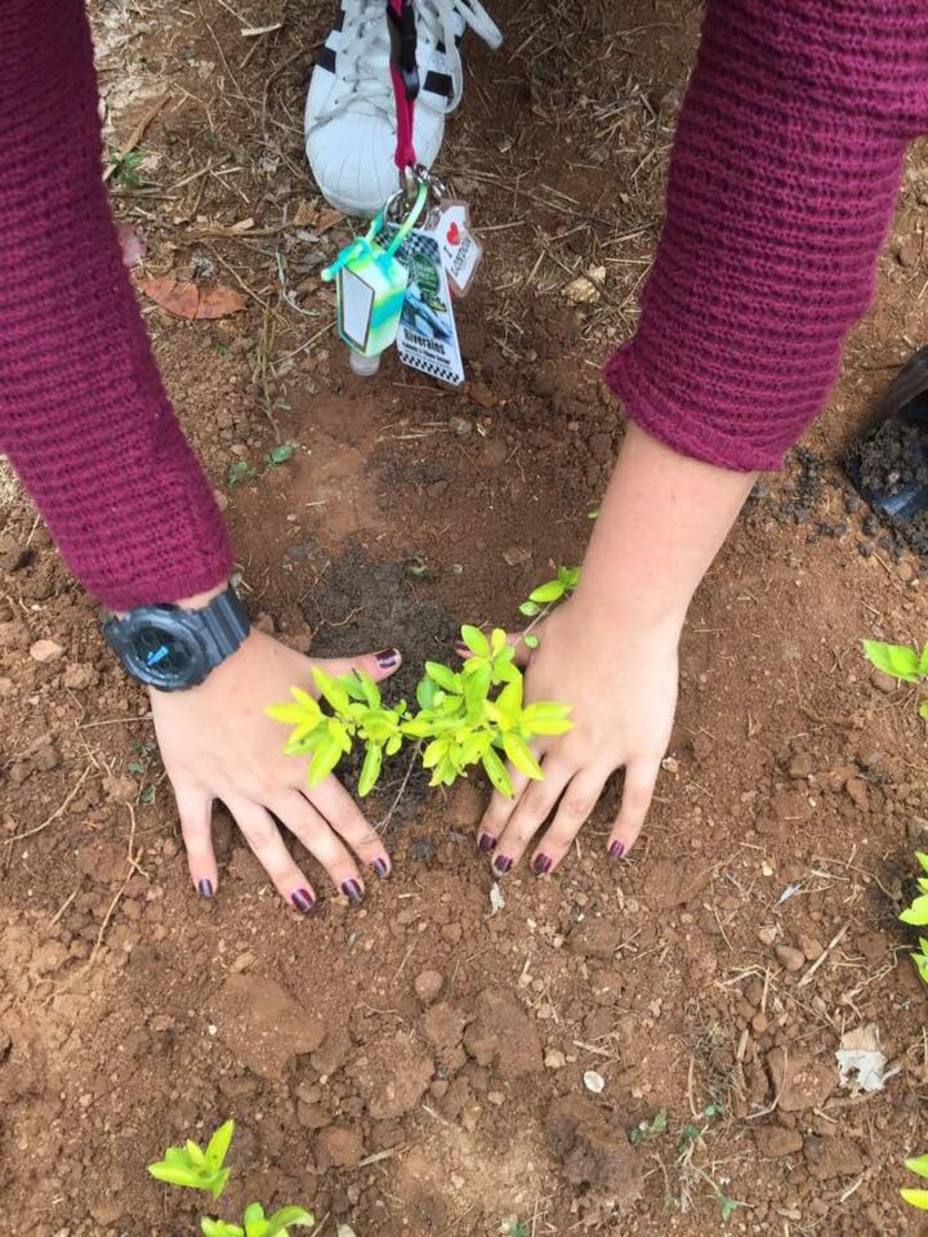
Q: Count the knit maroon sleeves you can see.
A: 2